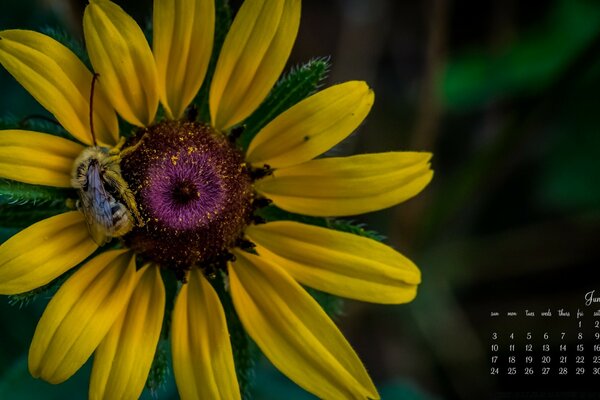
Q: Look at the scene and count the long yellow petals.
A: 13